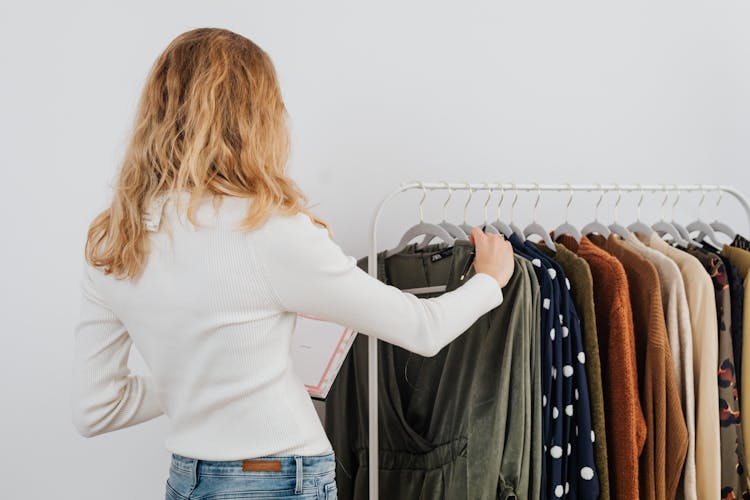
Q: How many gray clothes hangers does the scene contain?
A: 15